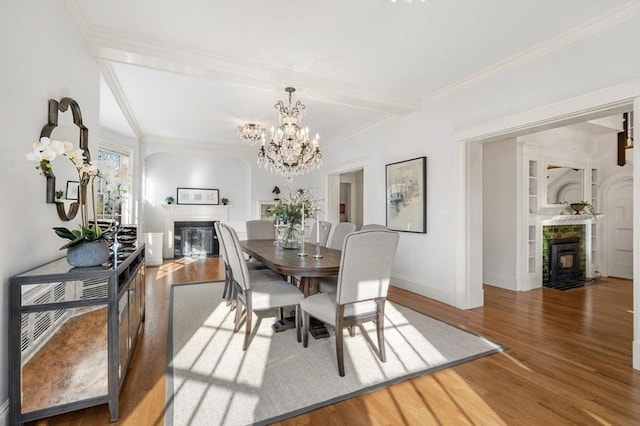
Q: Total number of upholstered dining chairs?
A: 8